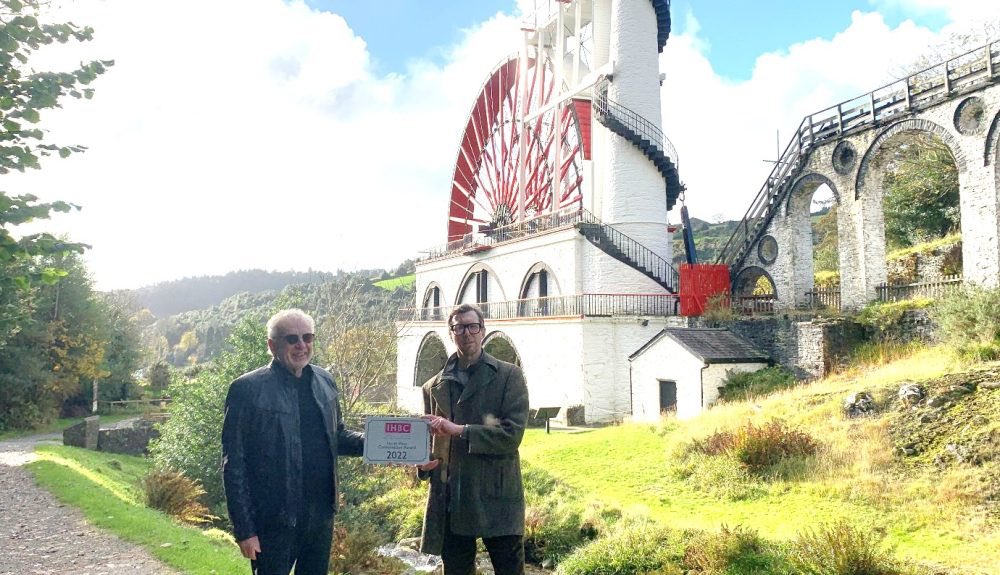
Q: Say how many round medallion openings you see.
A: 3